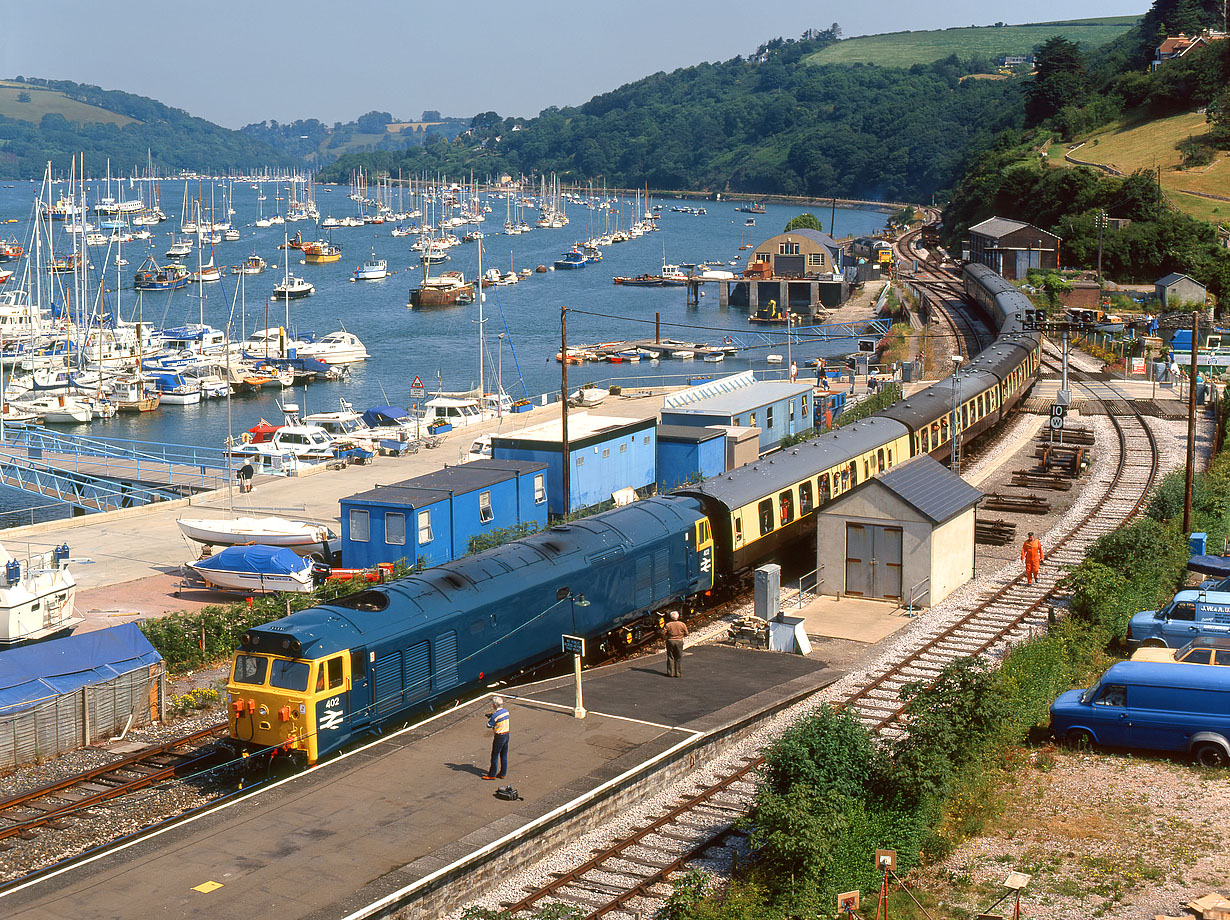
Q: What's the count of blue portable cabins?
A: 4